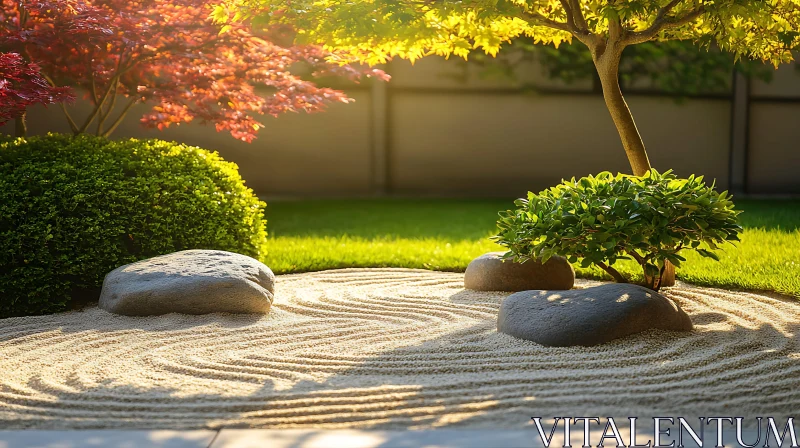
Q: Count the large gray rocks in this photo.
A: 3